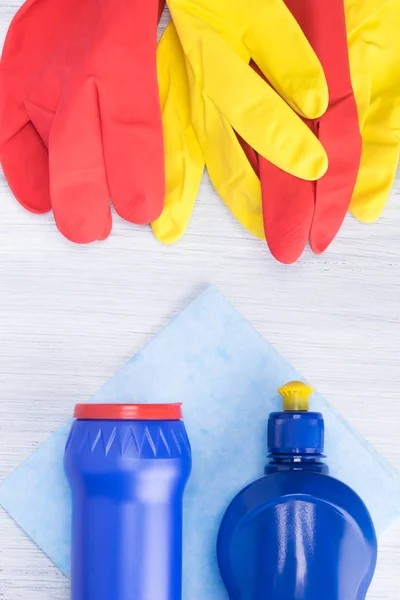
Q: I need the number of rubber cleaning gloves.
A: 4